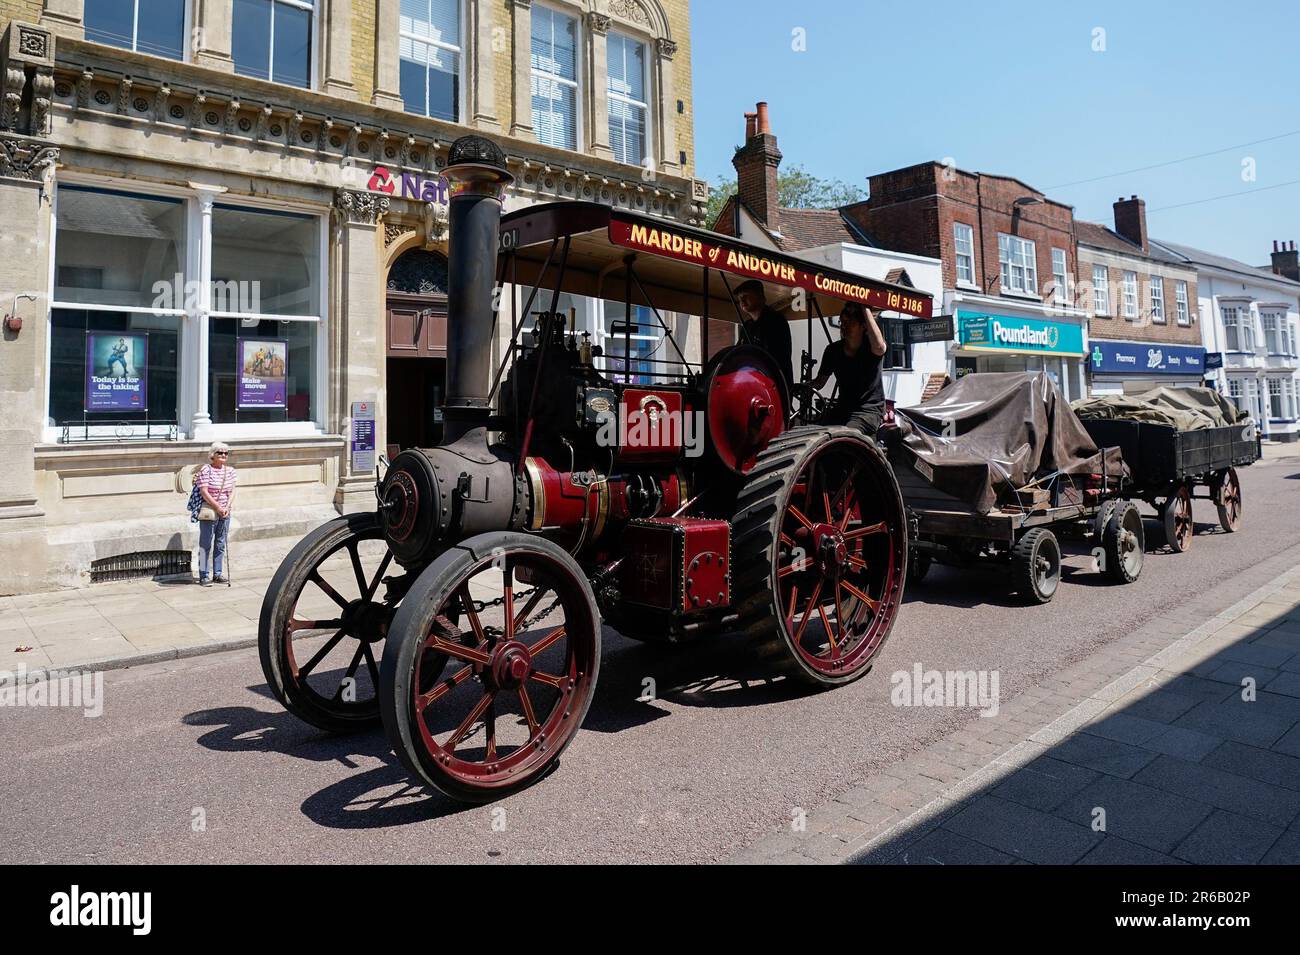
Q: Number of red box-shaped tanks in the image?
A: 1